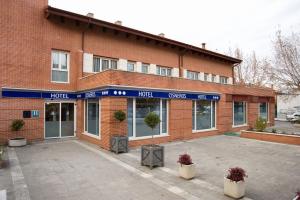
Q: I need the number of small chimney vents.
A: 4